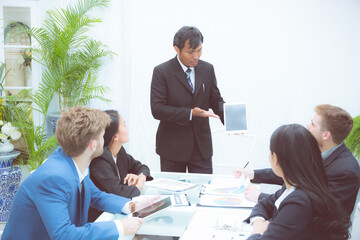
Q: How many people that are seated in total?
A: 4